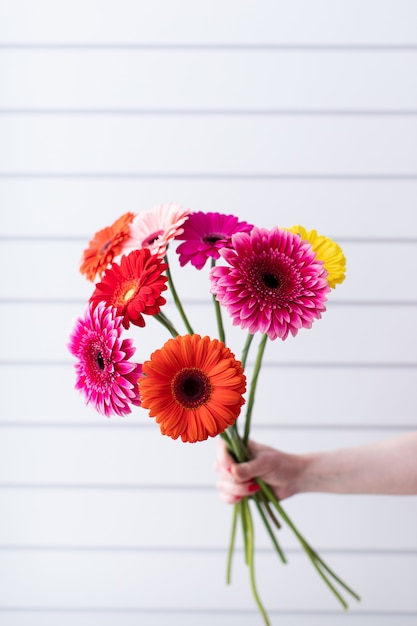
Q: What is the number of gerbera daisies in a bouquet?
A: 8